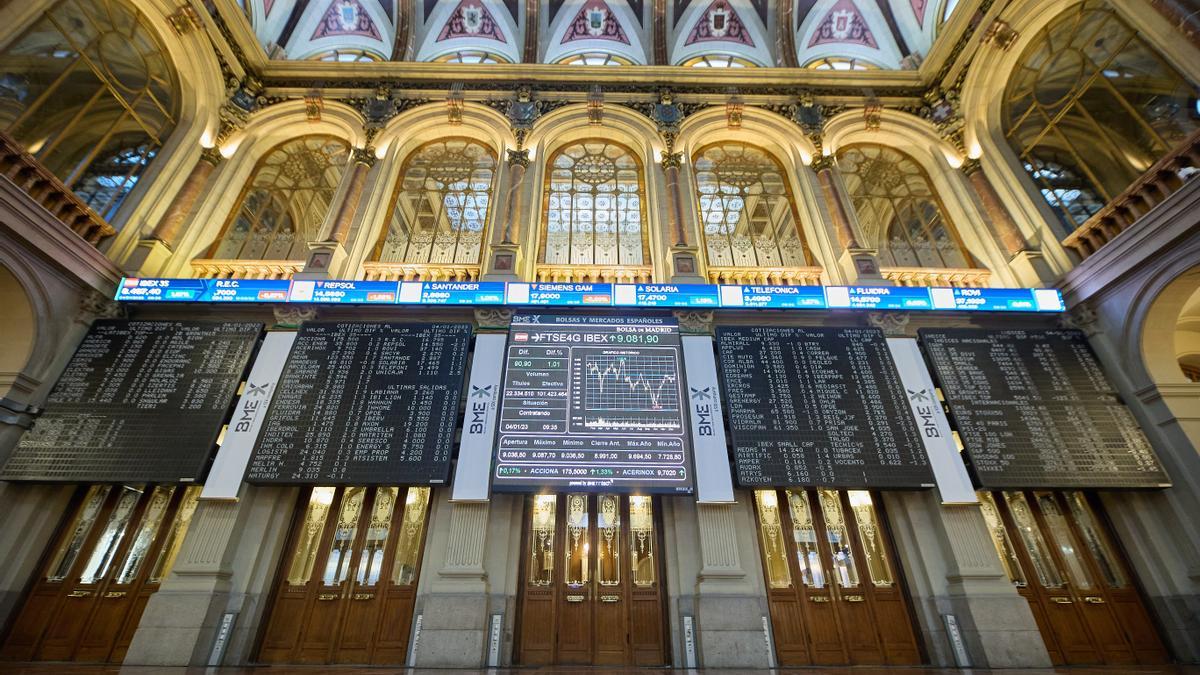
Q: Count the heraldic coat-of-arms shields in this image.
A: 5